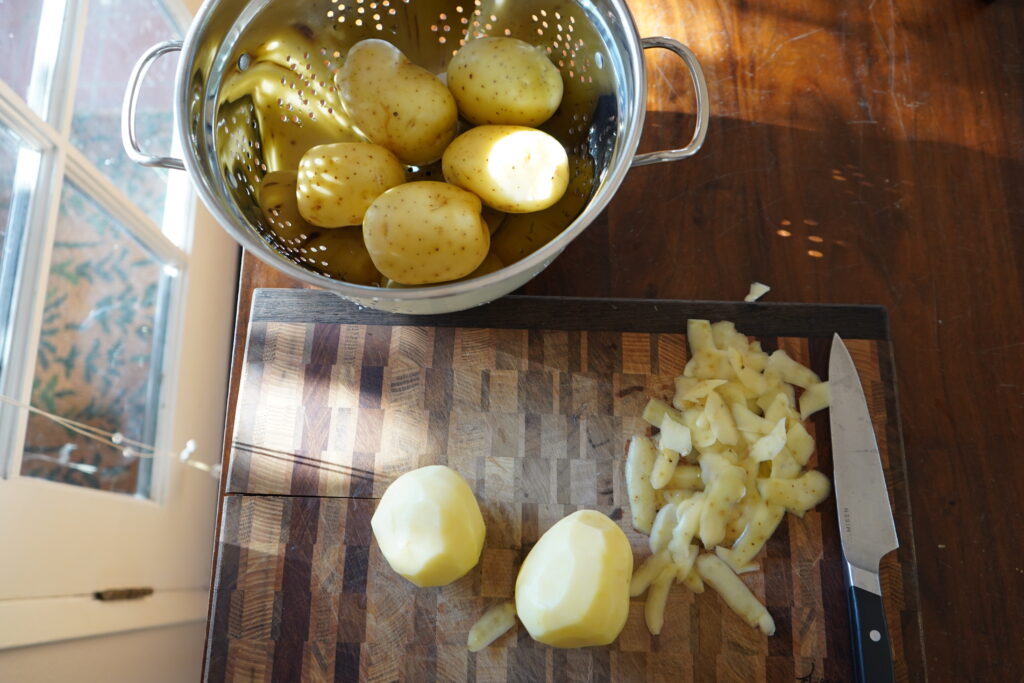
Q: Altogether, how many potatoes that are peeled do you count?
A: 2